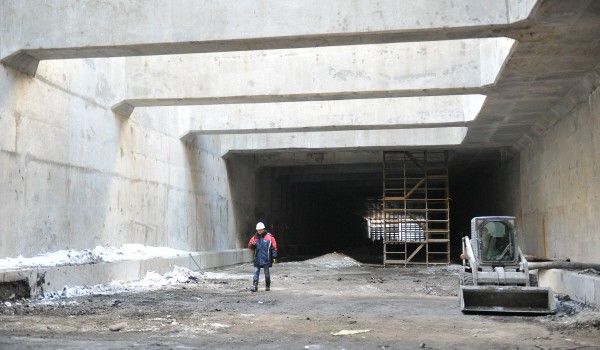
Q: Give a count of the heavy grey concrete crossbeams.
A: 4